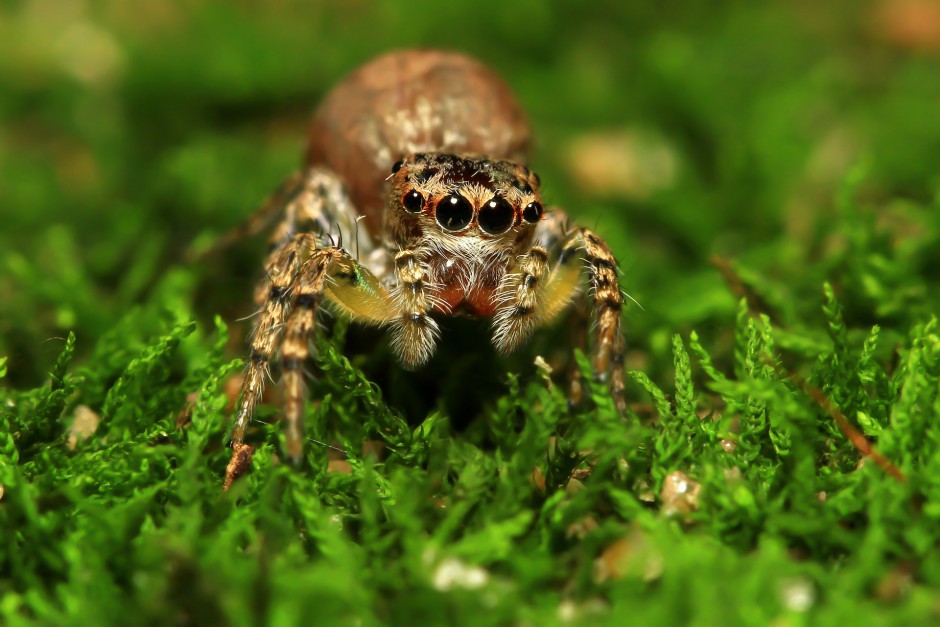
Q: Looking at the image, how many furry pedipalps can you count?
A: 2